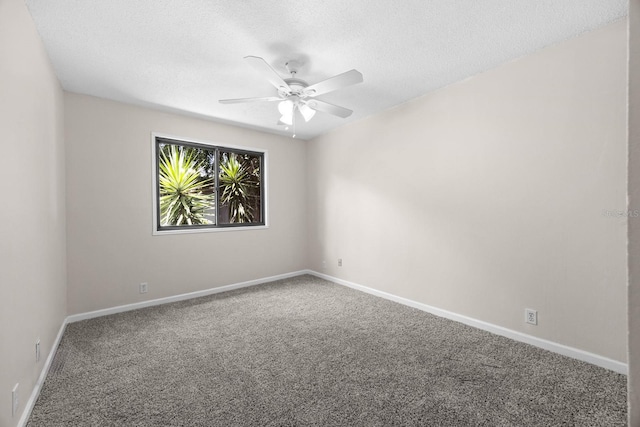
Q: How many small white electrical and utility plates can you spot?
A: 5